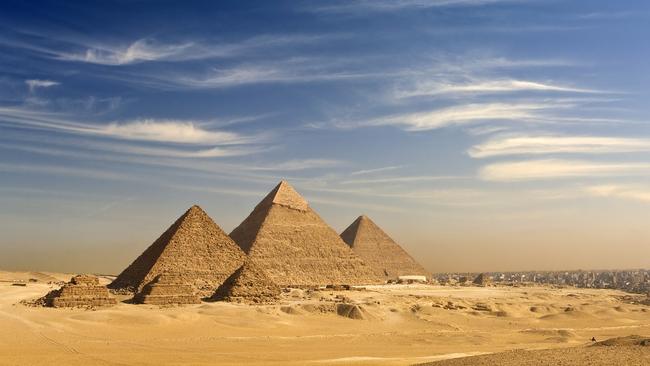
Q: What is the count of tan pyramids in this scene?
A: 6